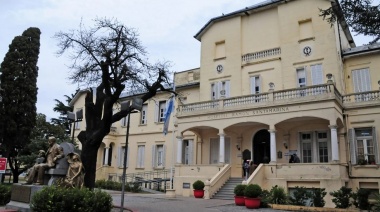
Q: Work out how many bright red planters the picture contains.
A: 3